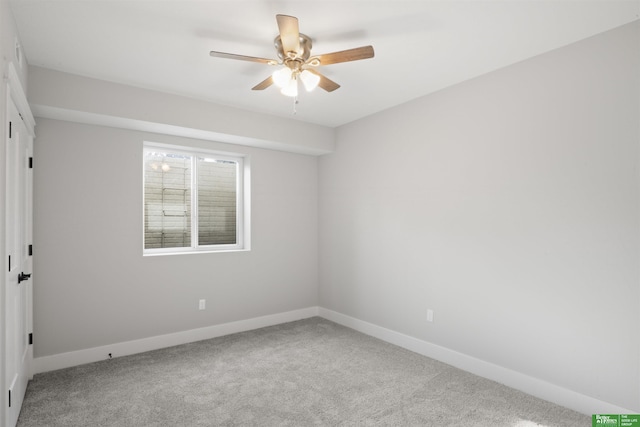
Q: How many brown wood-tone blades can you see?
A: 5